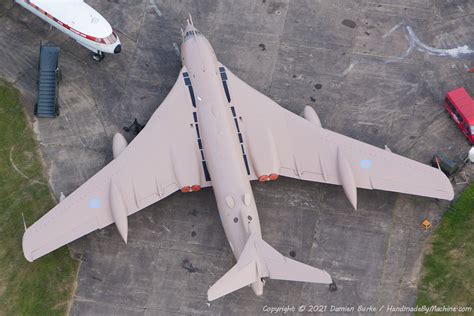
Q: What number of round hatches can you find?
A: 2